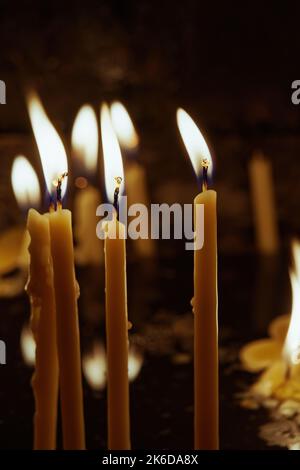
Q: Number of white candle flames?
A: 7